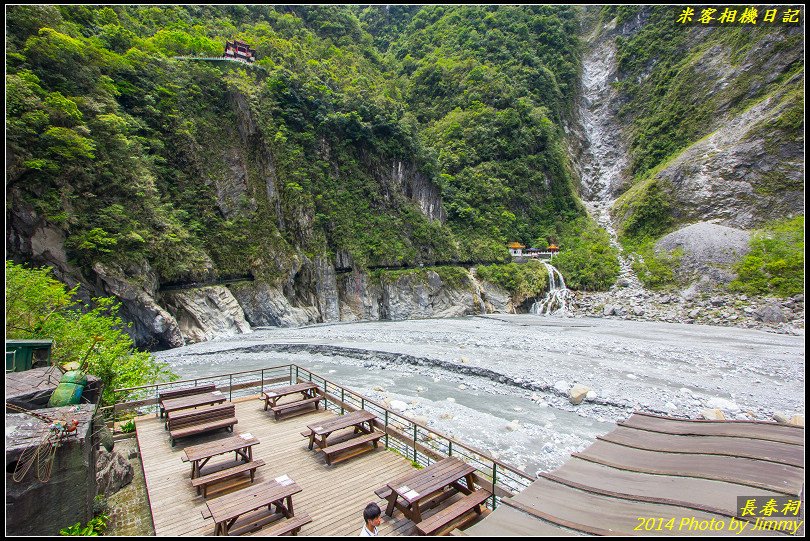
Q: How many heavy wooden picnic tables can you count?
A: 6